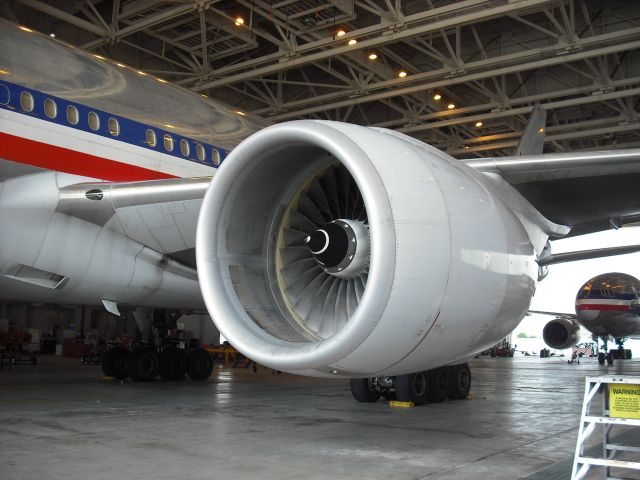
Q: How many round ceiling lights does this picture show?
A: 8